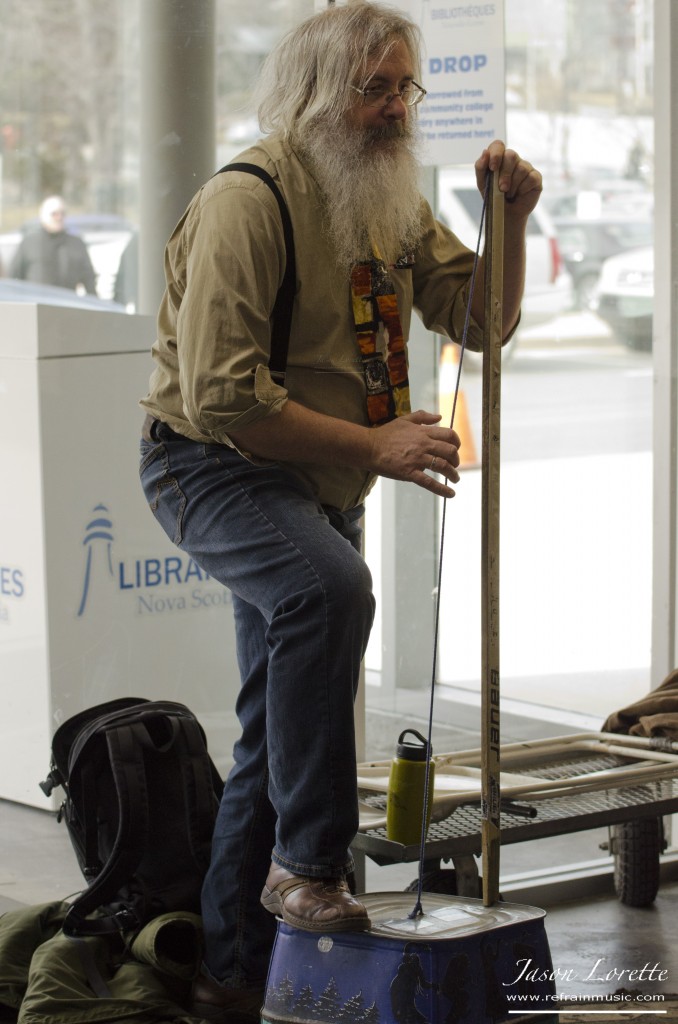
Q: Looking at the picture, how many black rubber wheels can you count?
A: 2